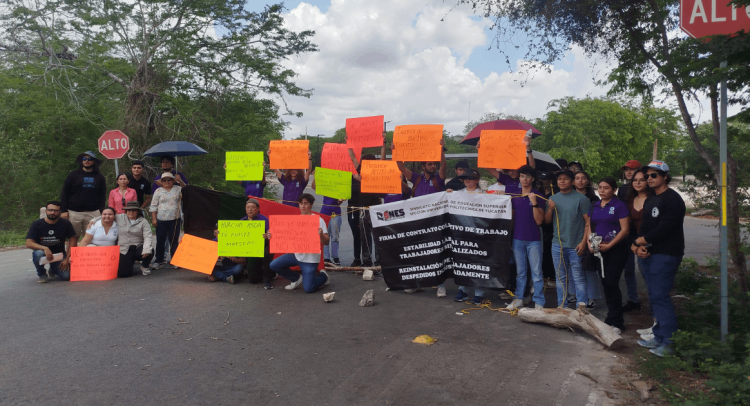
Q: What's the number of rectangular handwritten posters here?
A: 12